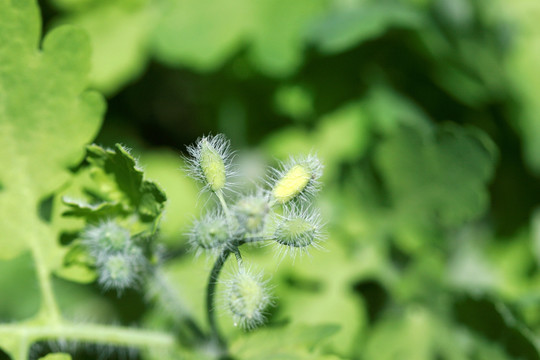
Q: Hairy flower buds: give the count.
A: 8